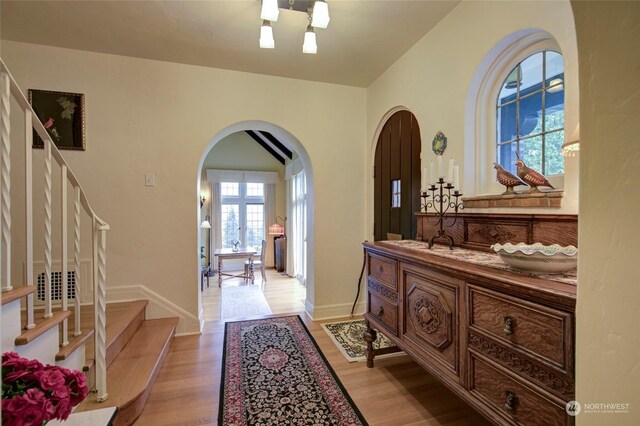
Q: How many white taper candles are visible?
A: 5